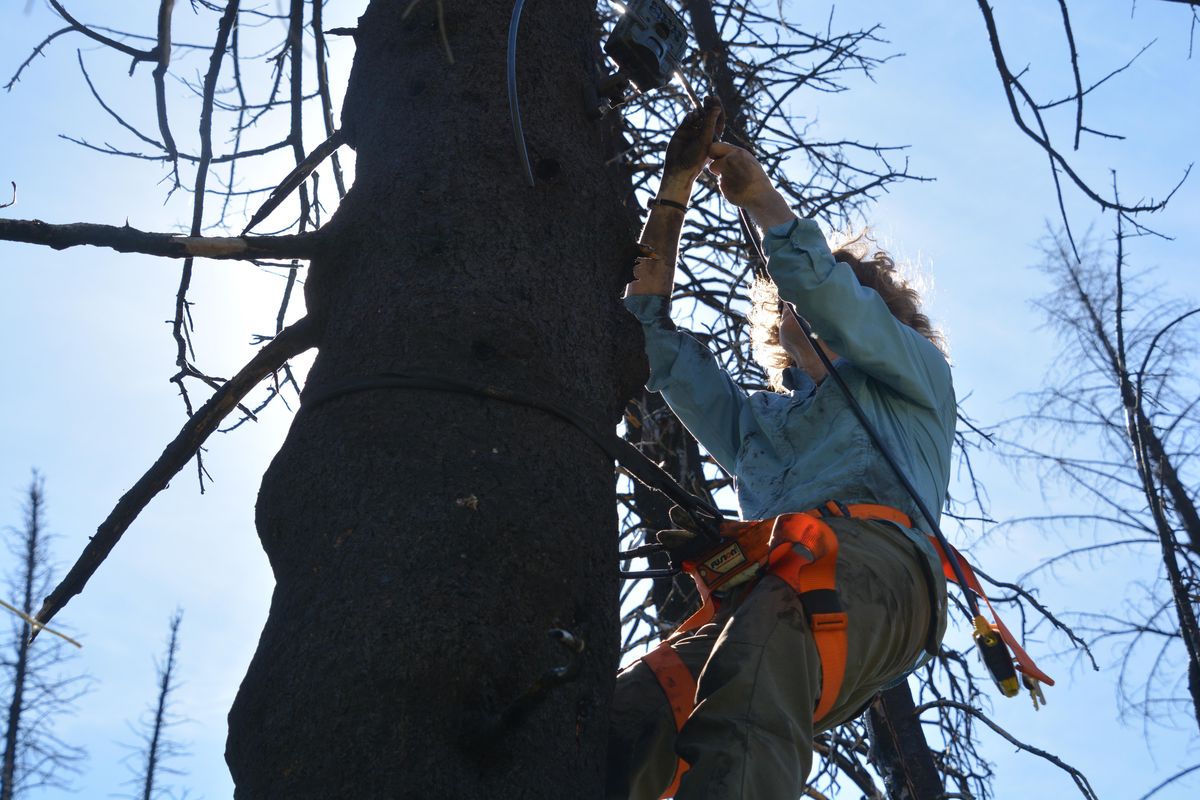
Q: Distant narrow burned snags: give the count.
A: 2